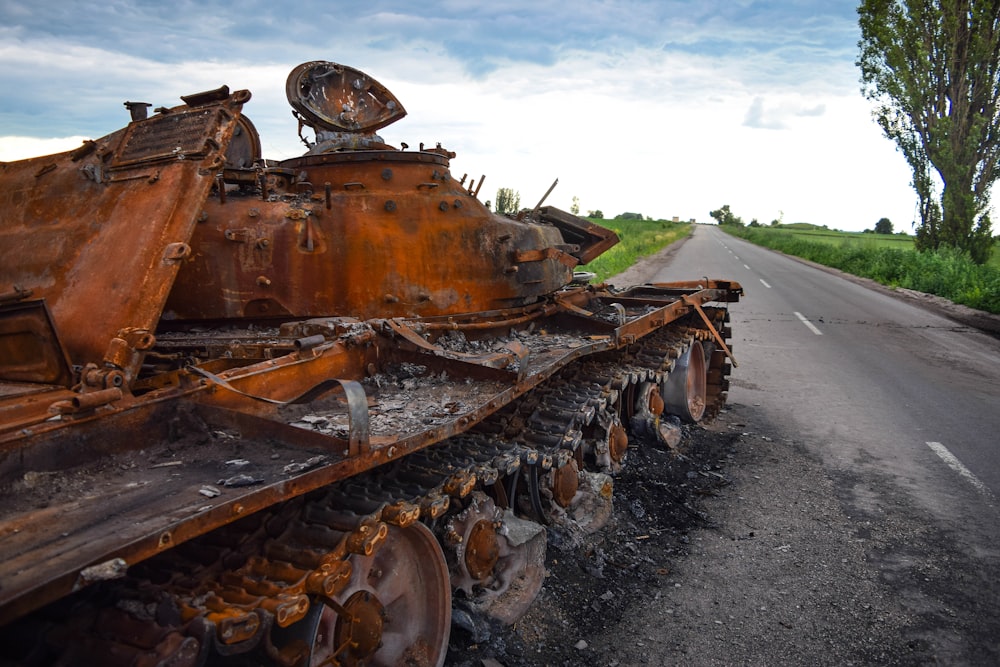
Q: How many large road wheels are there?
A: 6